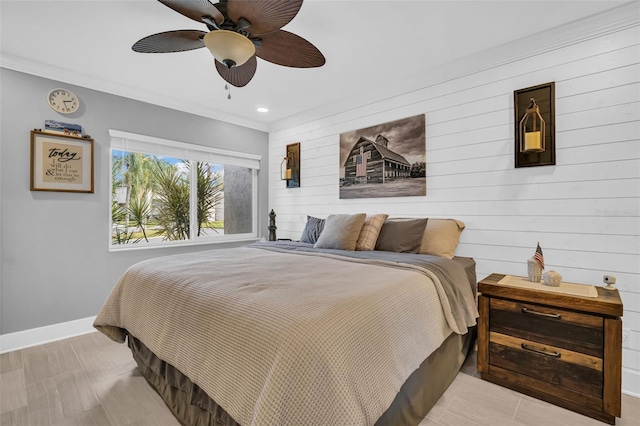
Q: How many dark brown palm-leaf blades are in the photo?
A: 5